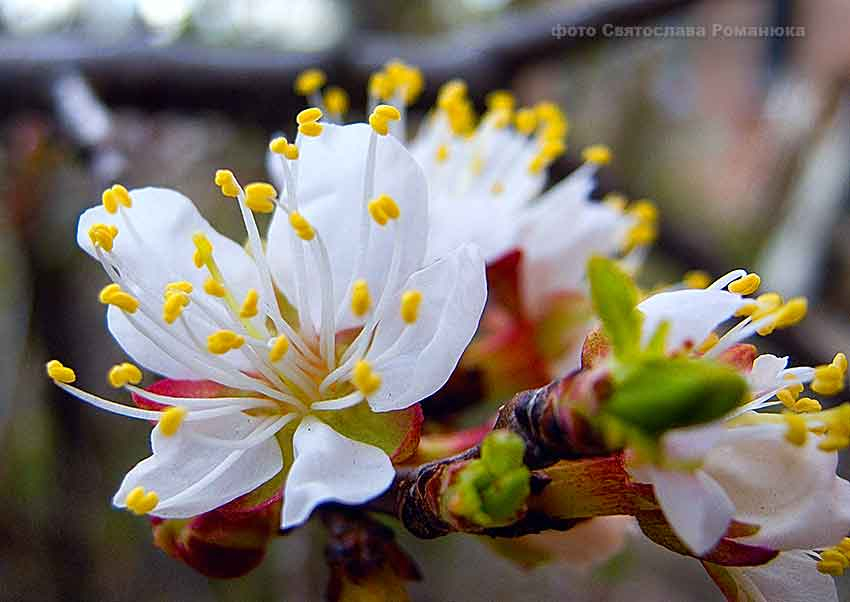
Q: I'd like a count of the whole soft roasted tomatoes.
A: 0